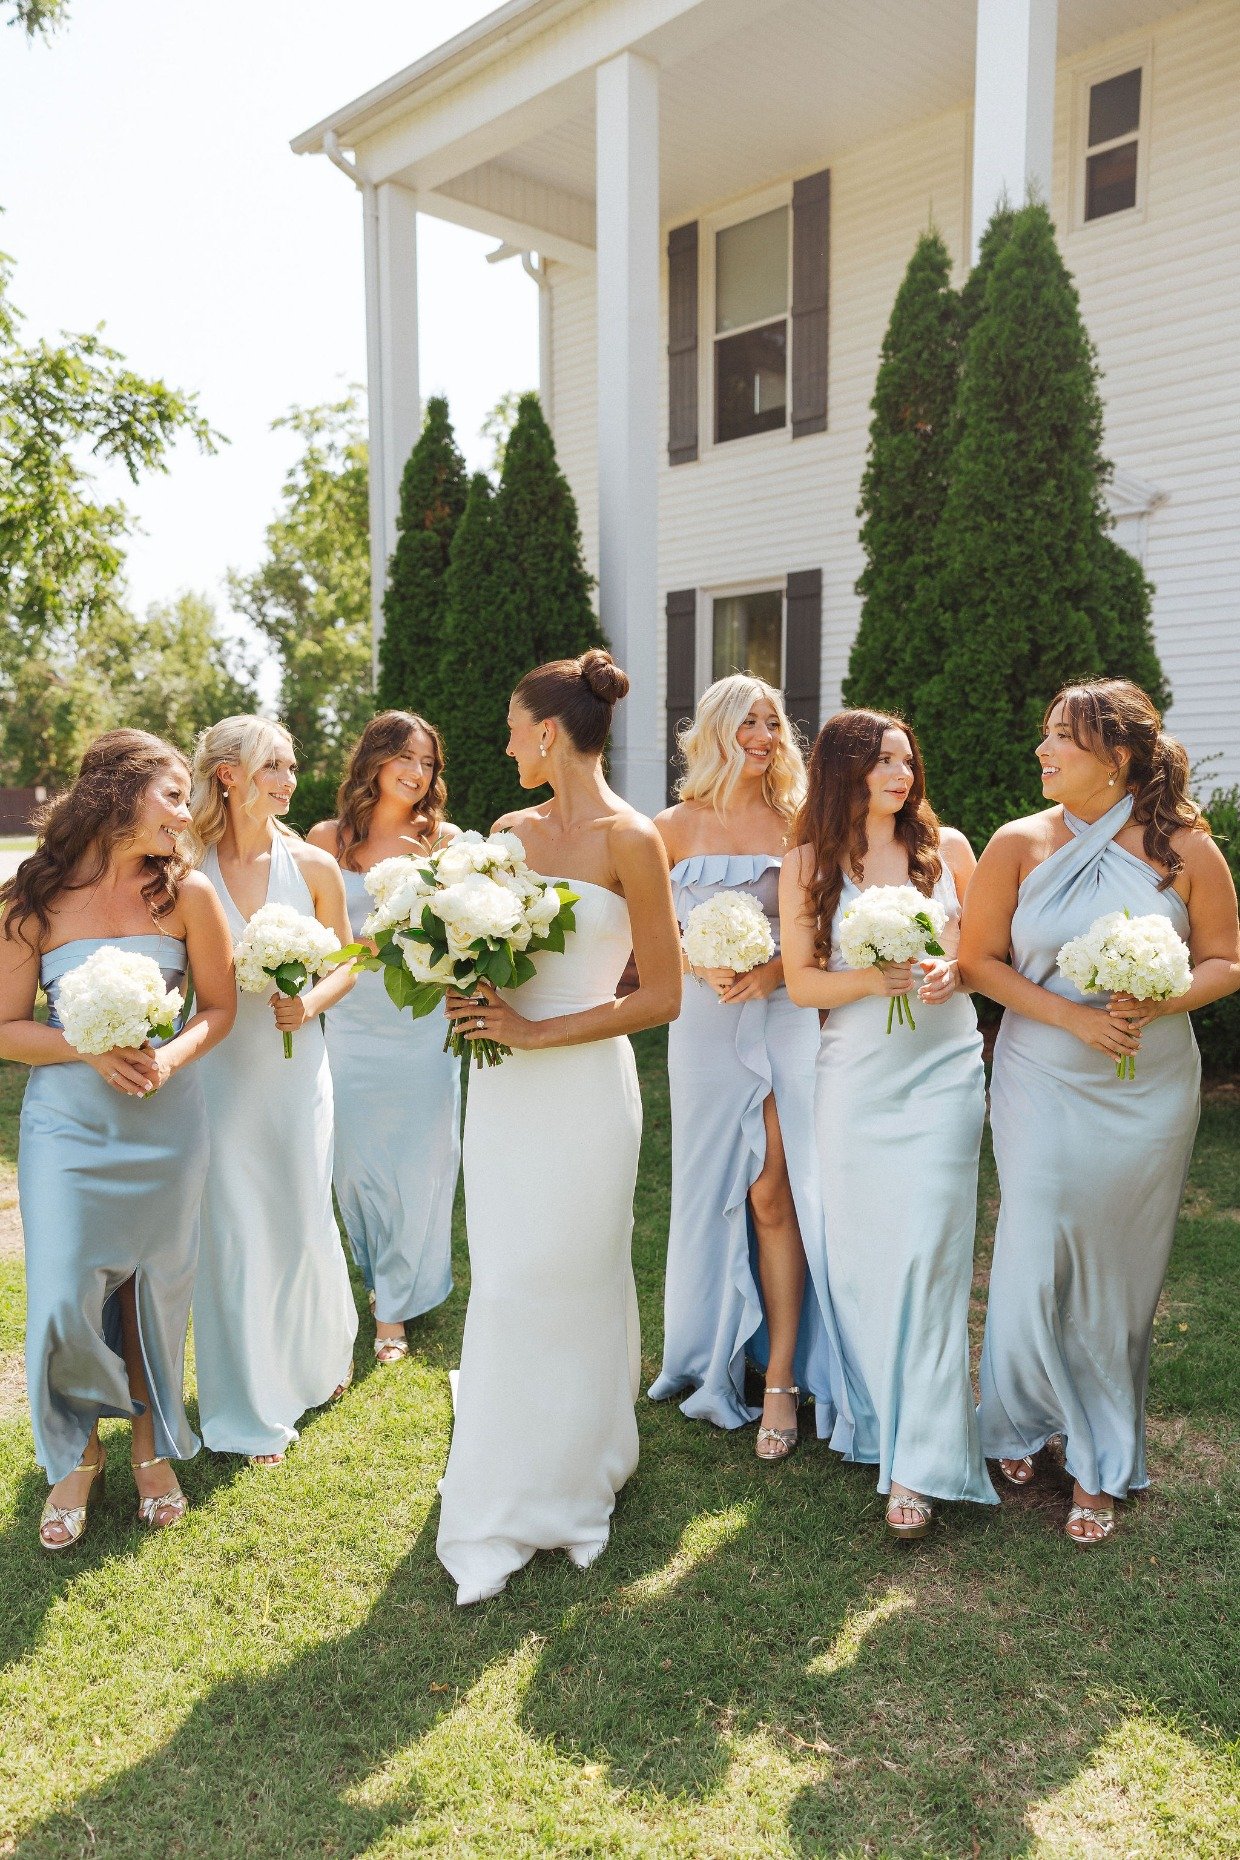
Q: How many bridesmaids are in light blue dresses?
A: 6